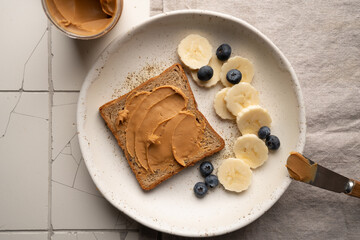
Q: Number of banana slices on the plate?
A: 8